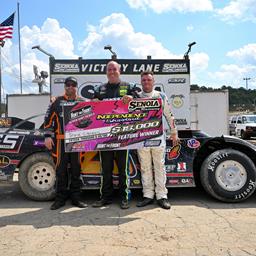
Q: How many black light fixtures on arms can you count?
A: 3